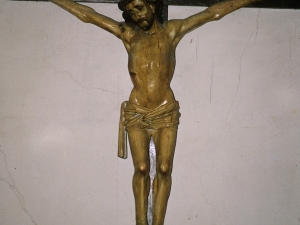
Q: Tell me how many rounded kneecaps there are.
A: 2